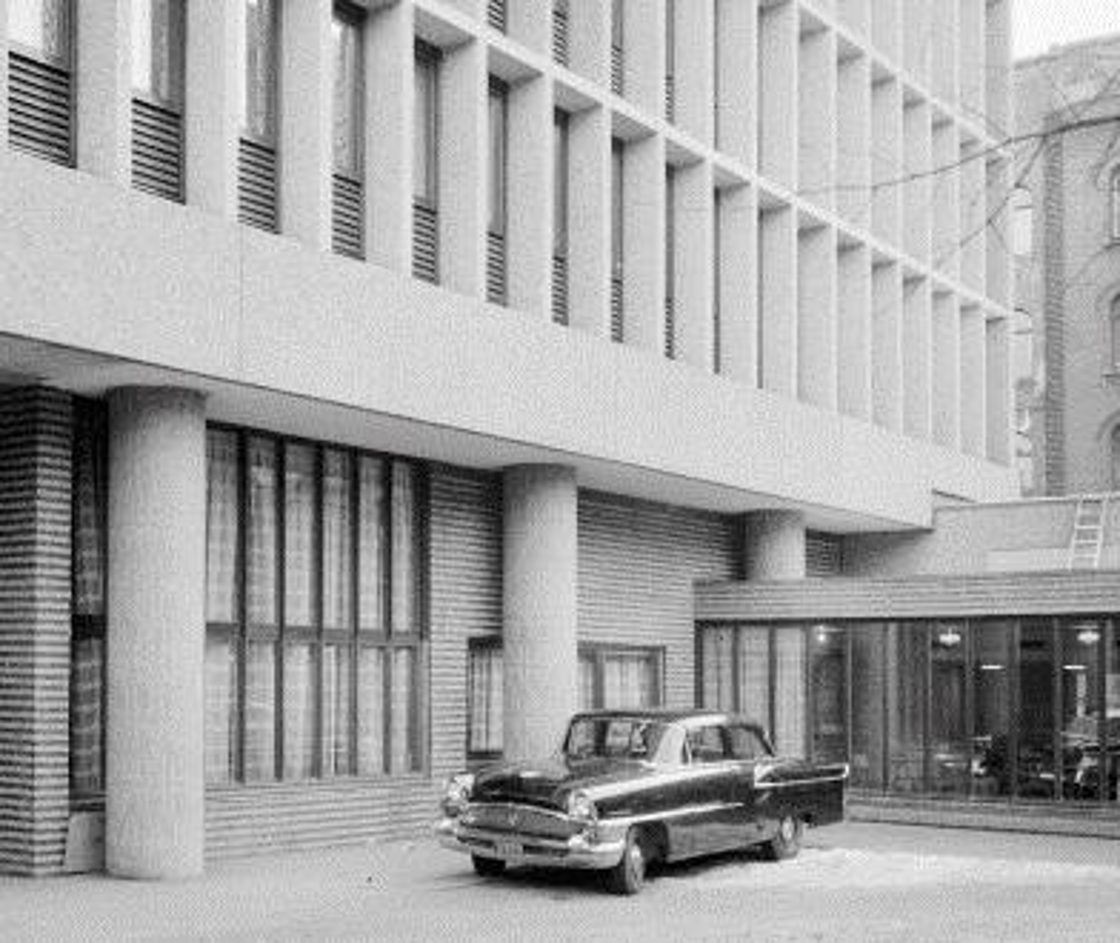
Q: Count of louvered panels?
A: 13